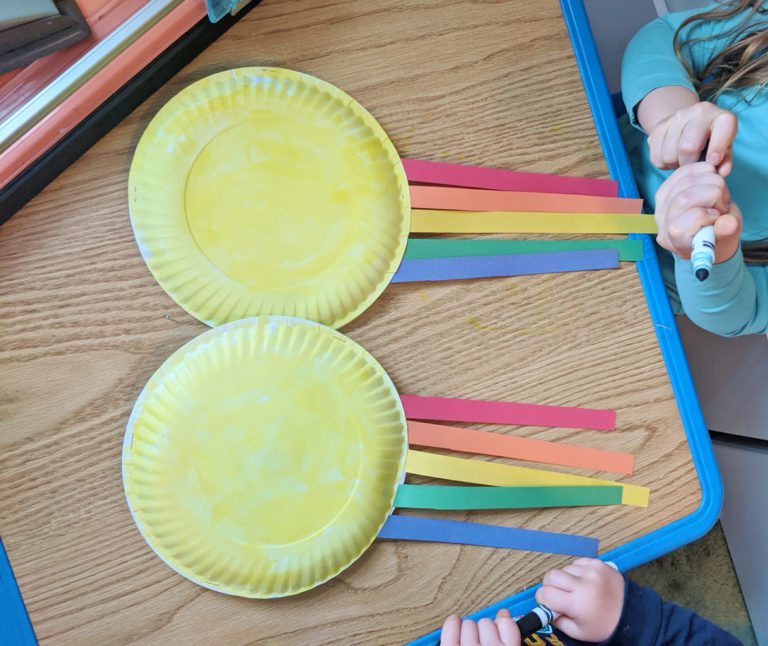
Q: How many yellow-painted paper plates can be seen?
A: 2